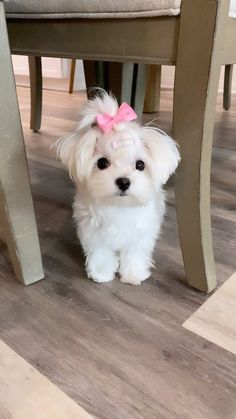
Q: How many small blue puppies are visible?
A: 0